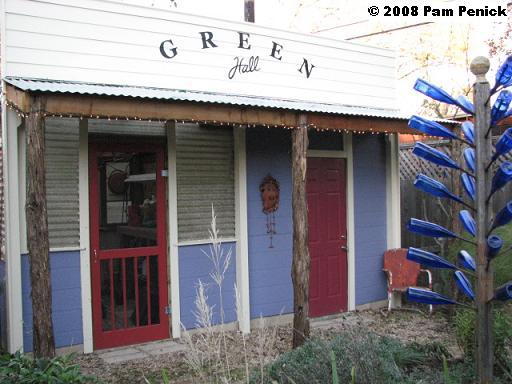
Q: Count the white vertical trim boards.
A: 6